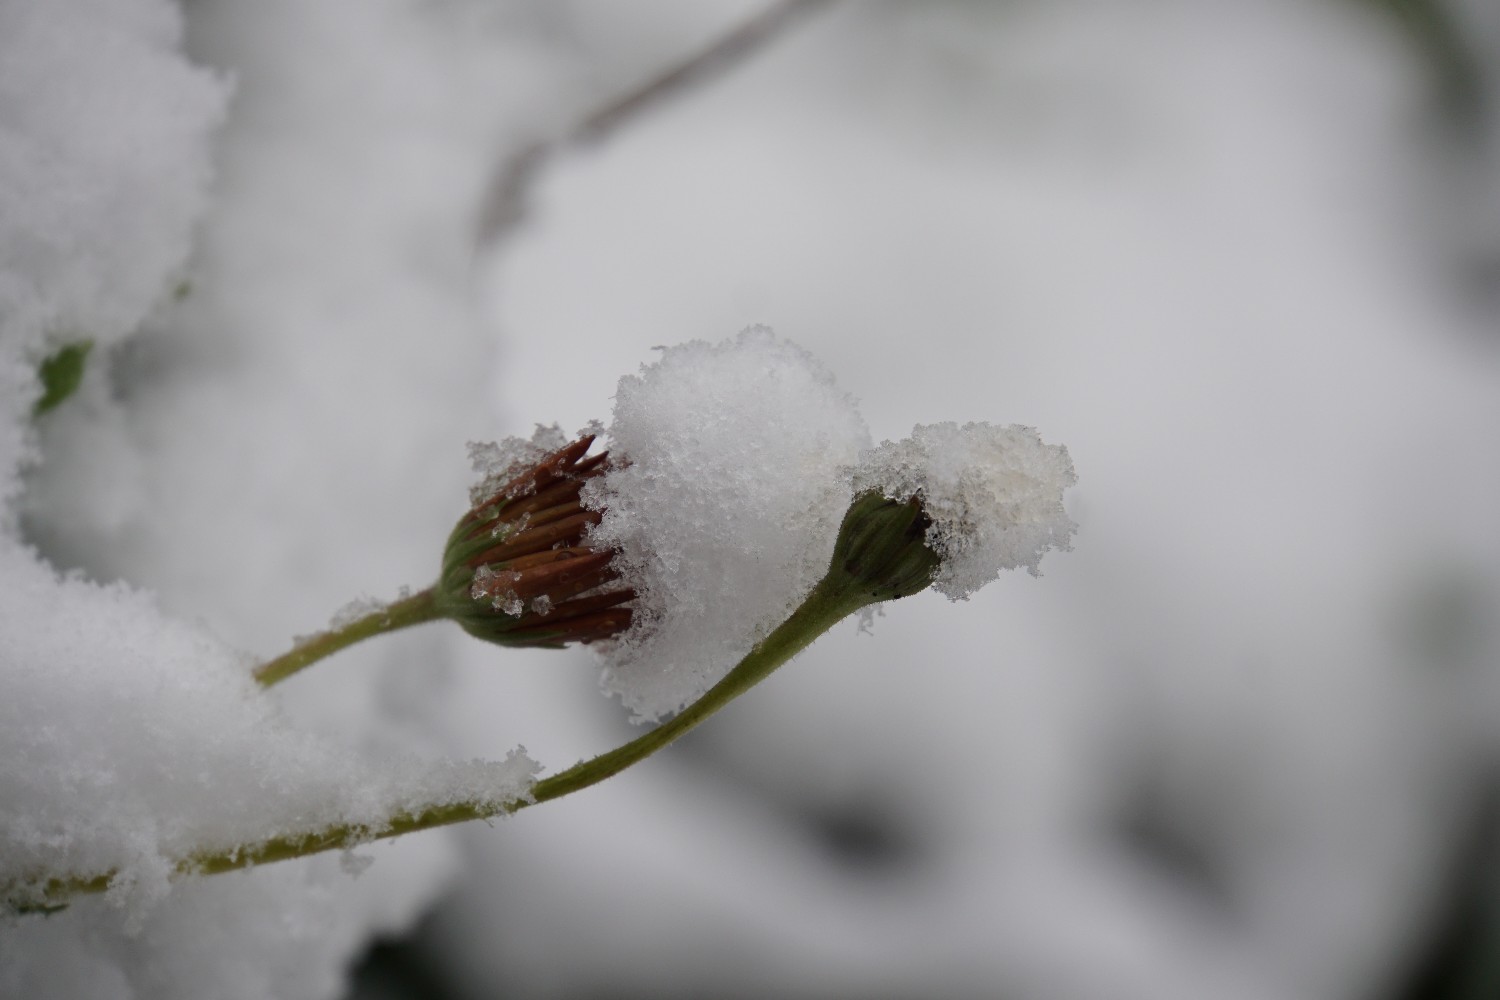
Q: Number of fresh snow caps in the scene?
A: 2